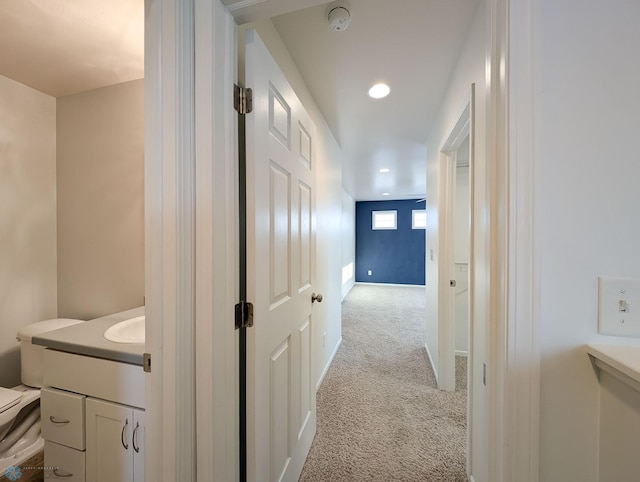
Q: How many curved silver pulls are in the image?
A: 4